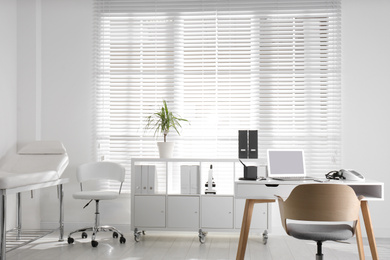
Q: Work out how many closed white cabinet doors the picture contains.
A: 4